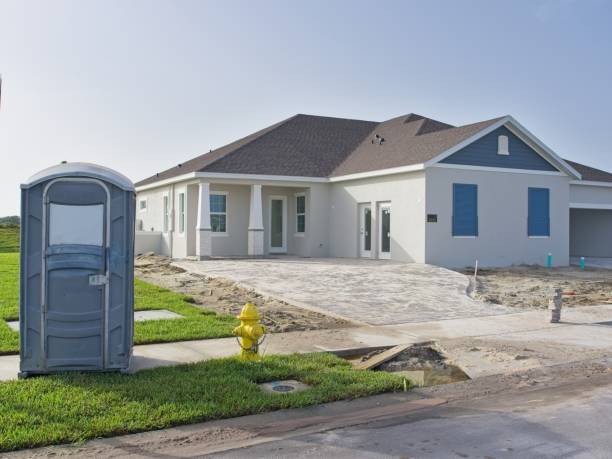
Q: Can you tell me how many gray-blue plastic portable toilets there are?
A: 1